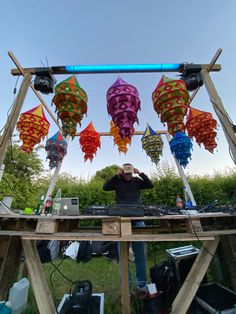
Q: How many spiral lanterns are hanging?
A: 10